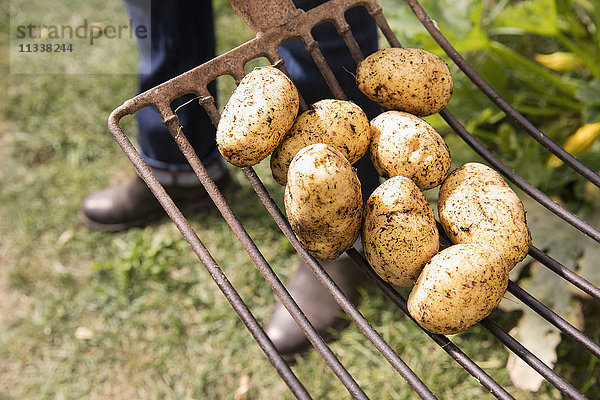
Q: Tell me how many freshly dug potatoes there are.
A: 8